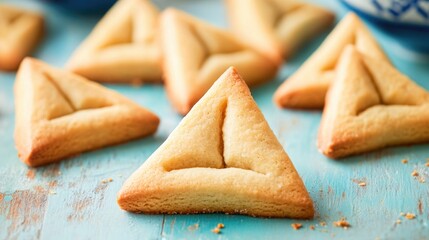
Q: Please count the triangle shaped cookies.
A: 8